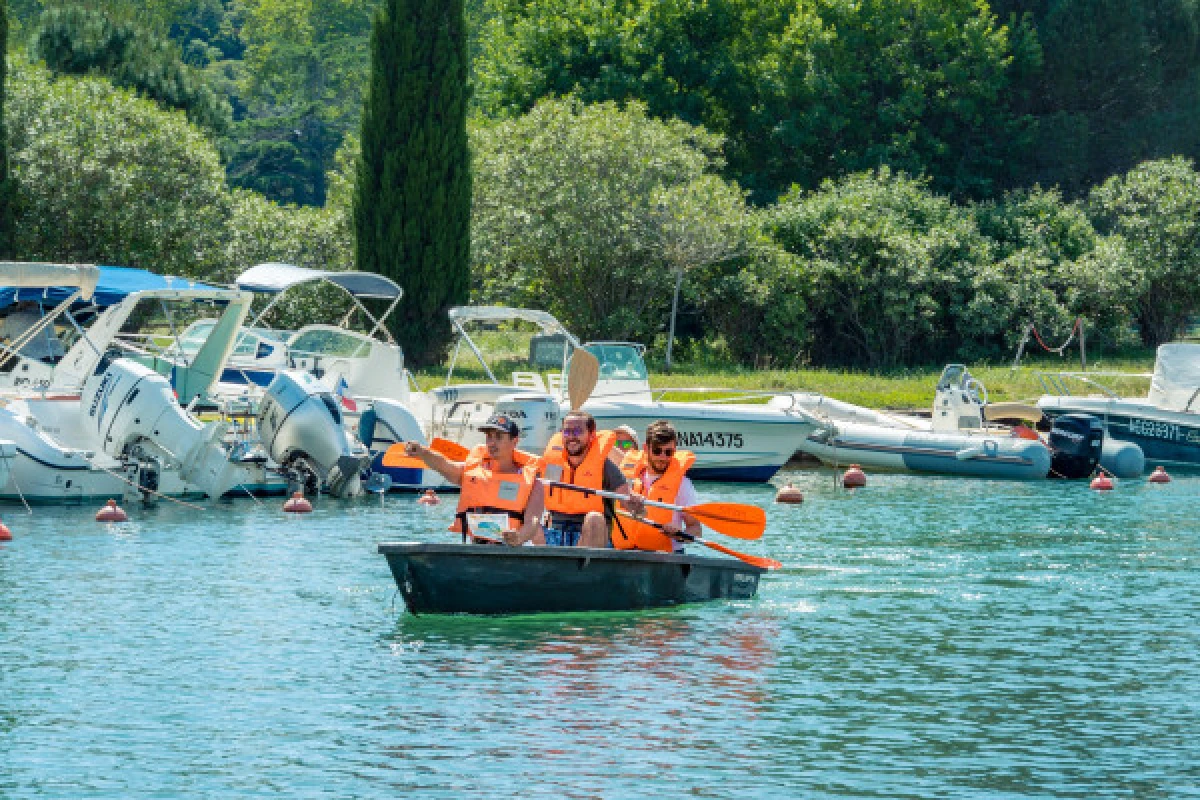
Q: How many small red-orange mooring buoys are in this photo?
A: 8